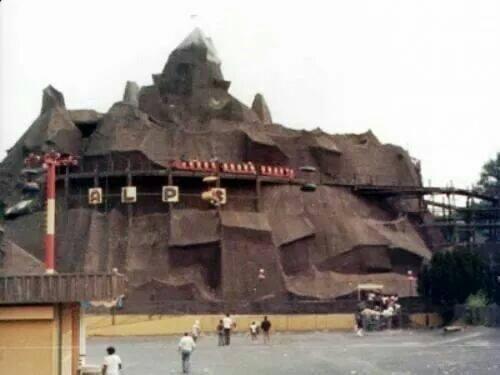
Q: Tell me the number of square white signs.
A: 4